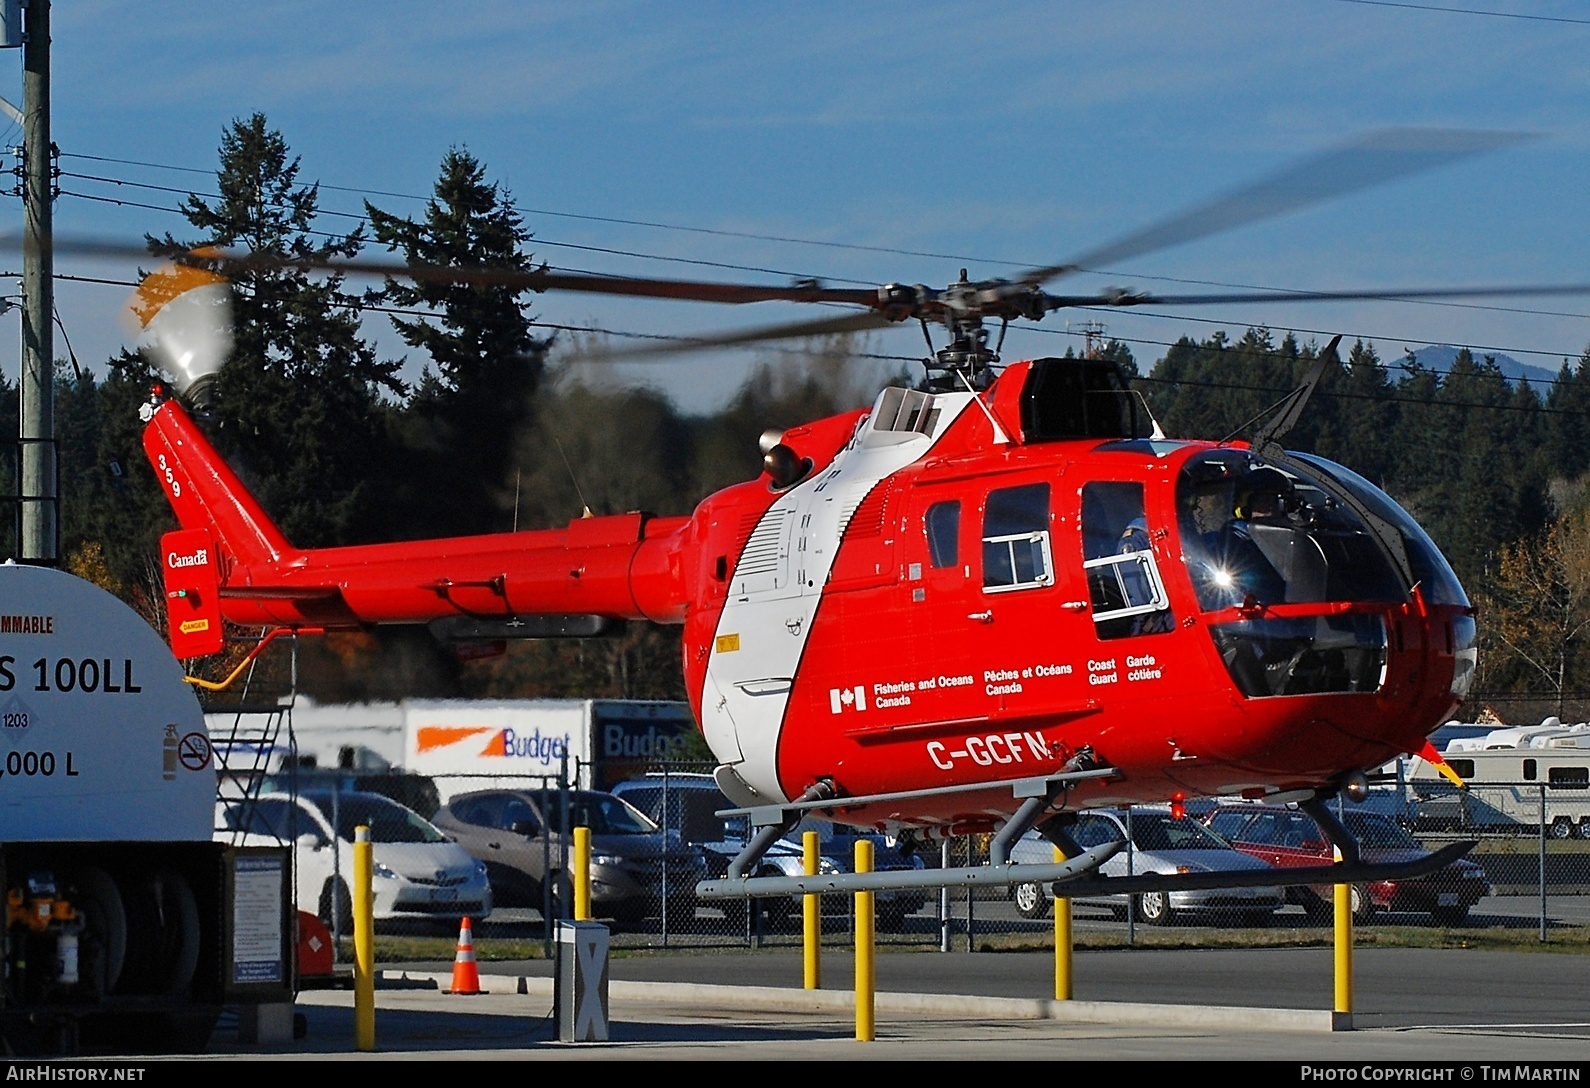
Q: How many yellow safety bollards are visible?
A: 6